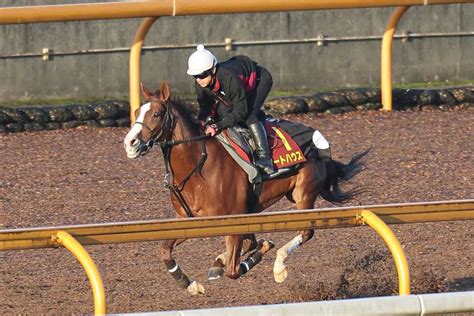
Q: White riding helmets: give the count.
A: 1